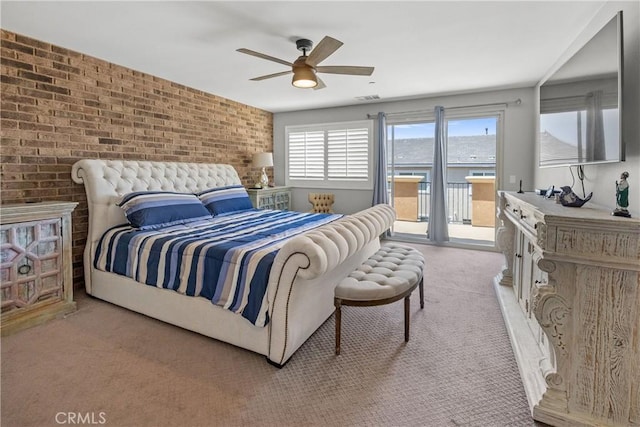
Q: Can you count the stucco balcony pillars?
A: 2